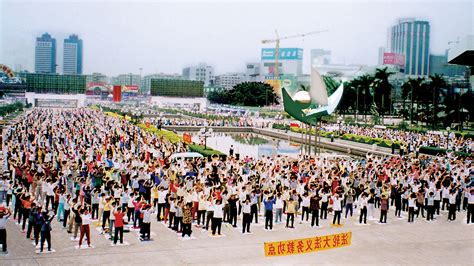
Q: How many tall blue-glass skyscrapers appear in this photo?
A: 3